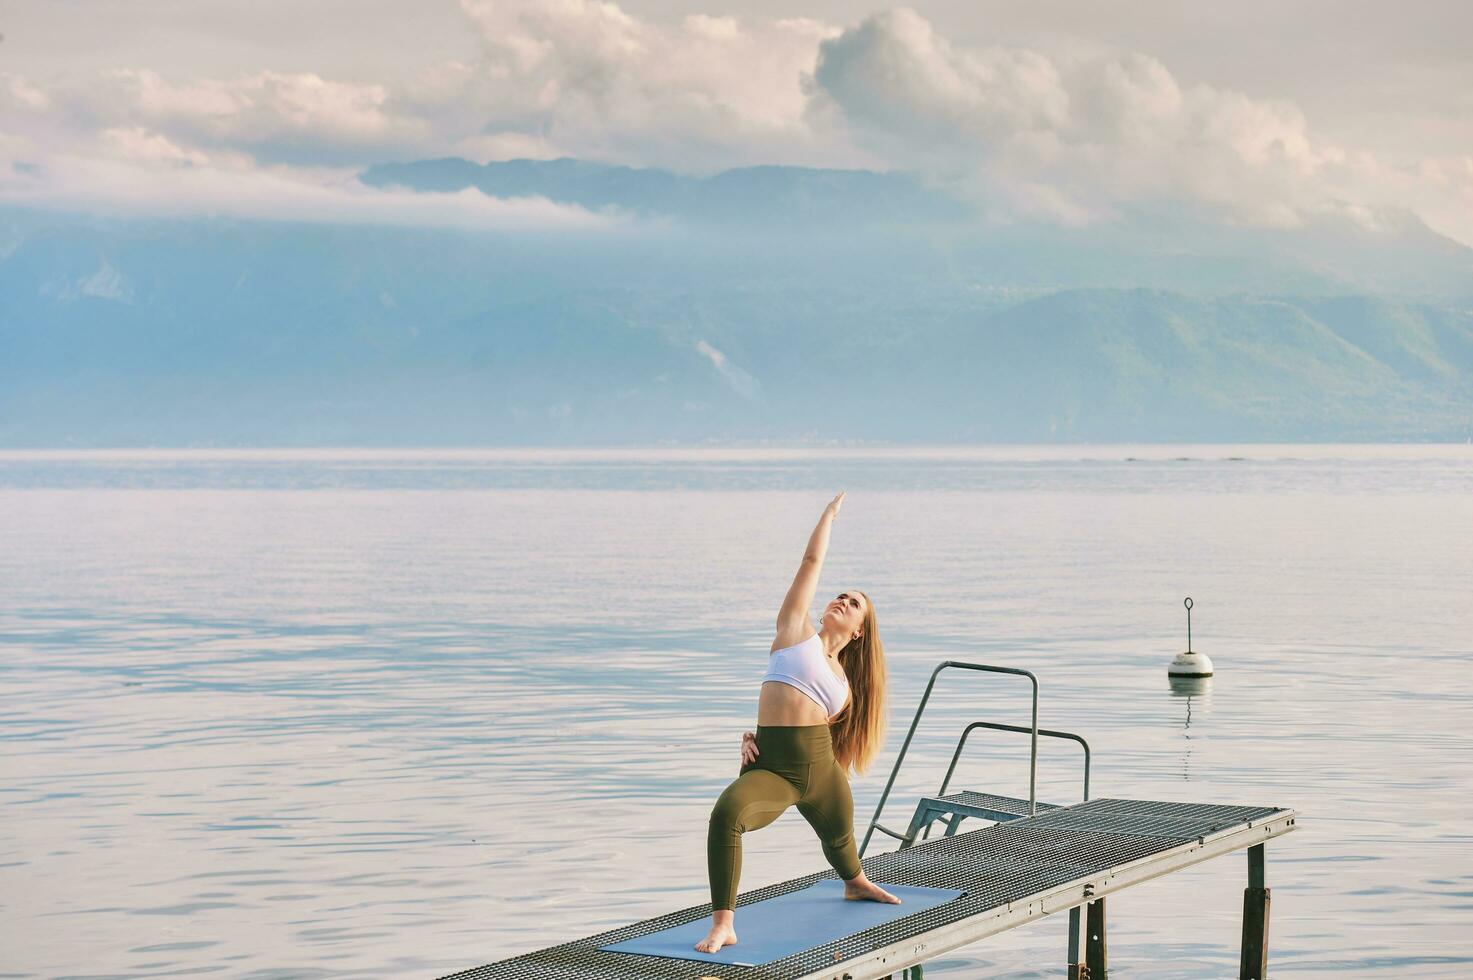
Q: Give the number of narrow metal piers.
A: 1